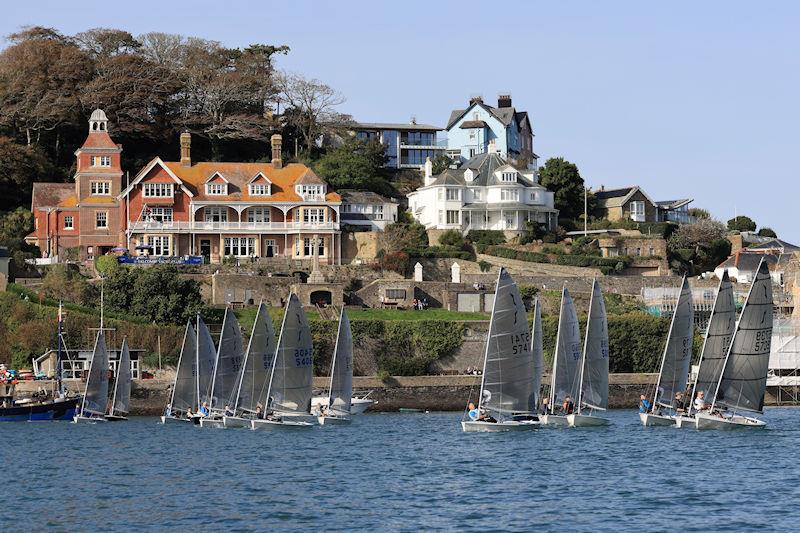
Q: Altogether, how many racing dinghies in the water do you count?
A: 15